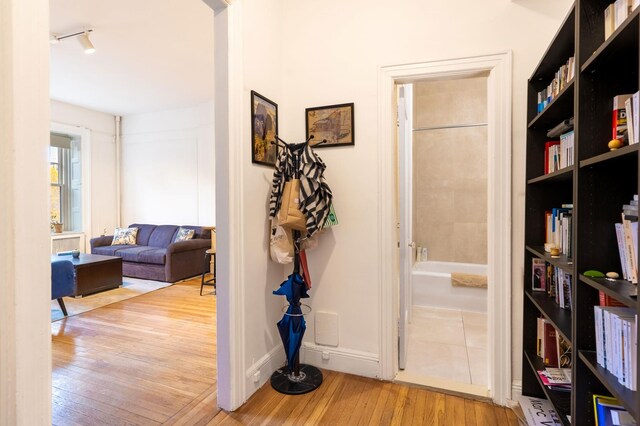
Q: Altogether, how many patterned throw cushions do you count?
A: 2